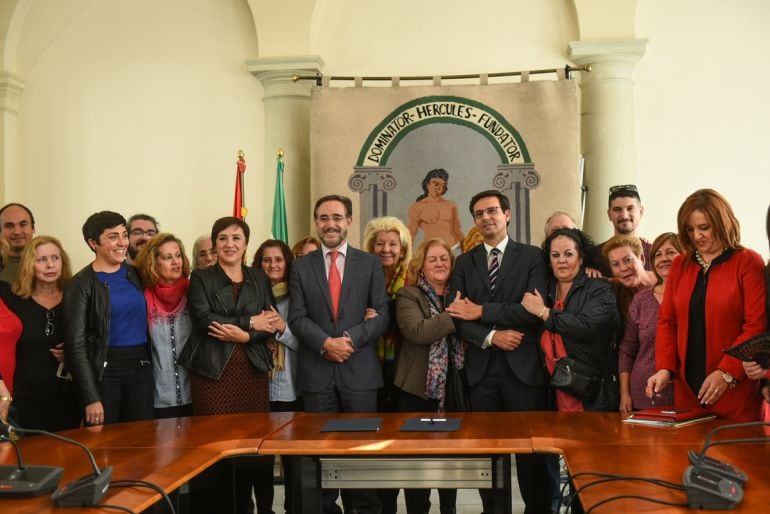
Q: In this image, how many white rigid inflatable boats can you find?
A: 0